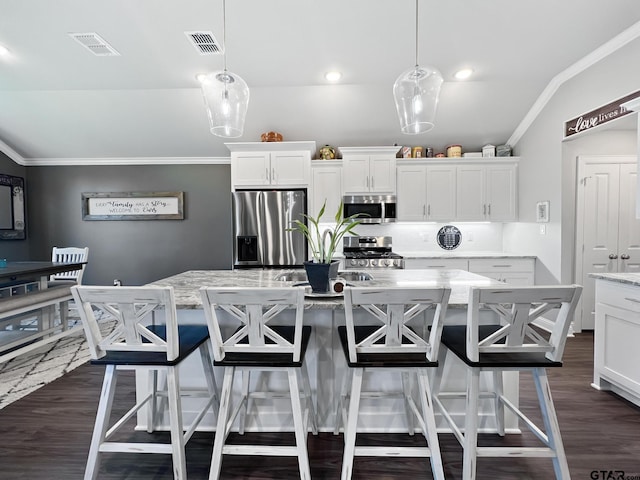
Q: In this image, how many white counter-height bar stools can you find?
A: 4